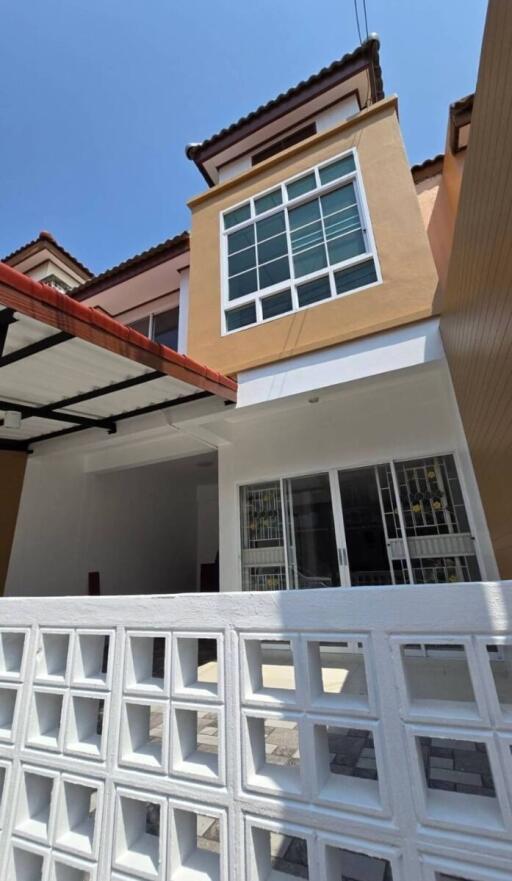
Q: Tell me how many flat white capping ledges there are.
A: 1